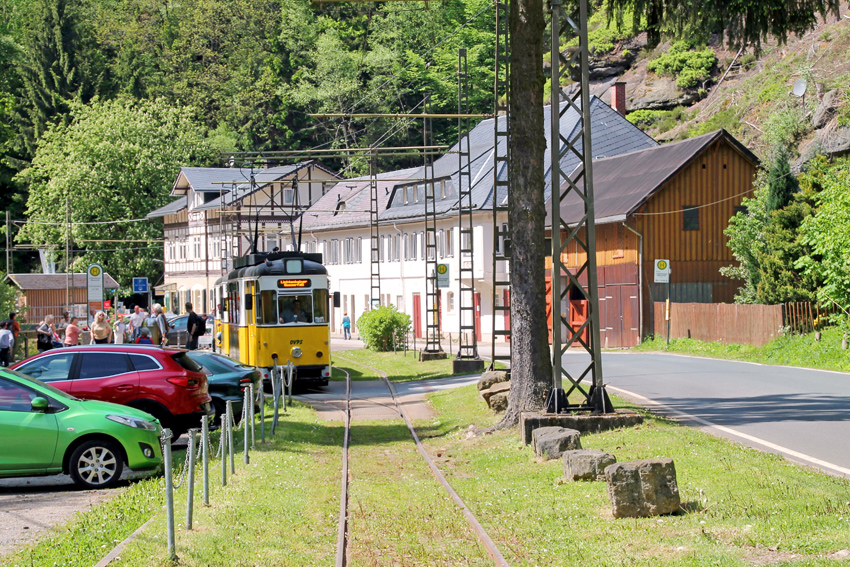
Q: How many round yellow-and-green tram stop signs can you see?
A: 3